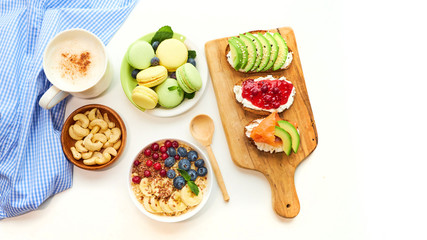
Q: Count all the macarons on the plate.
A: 6